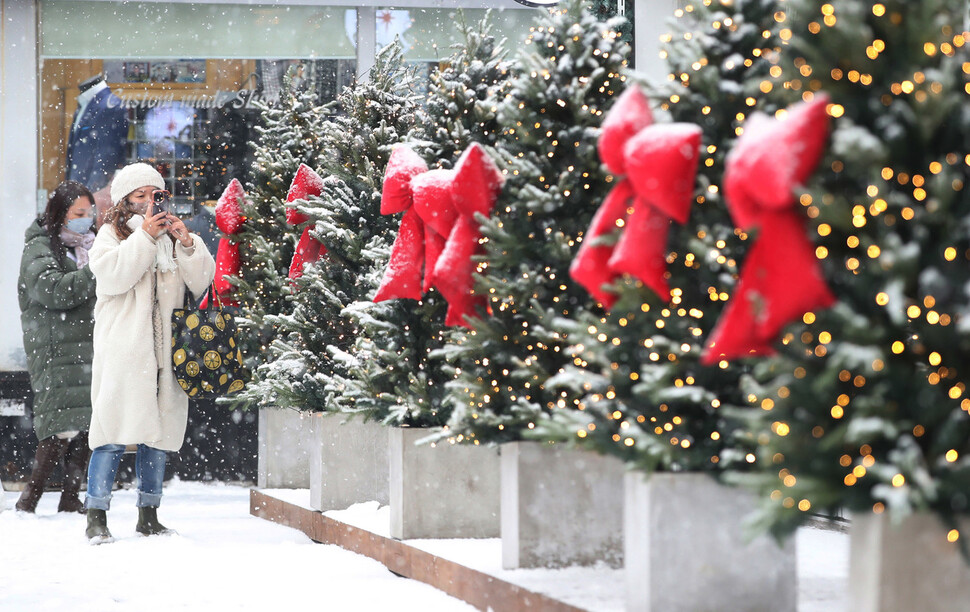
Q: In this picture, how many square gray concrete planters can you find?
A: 6